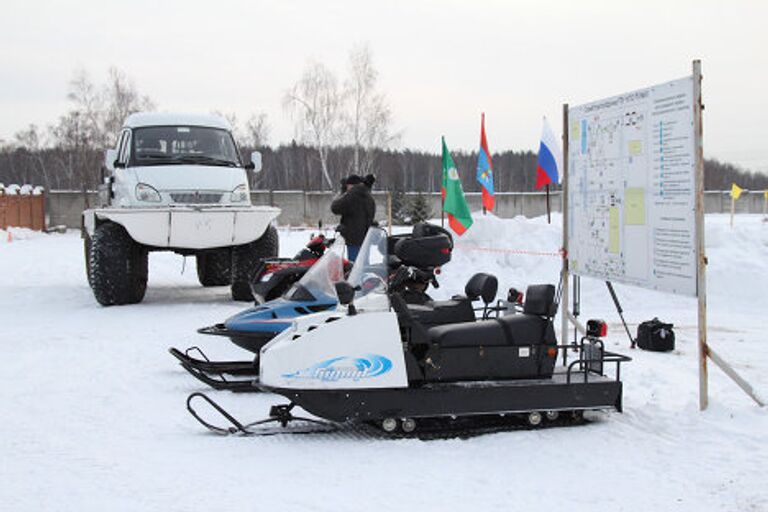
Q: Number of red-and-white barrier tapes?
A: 1